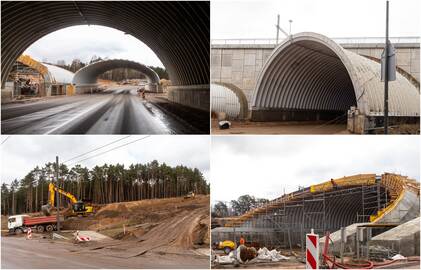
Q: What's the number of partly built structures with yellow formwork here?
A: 2